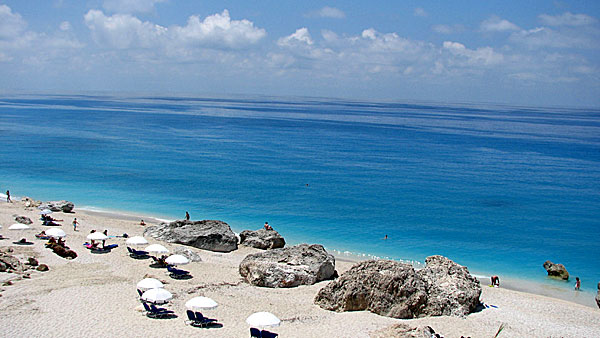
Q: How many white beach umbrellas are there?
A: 11